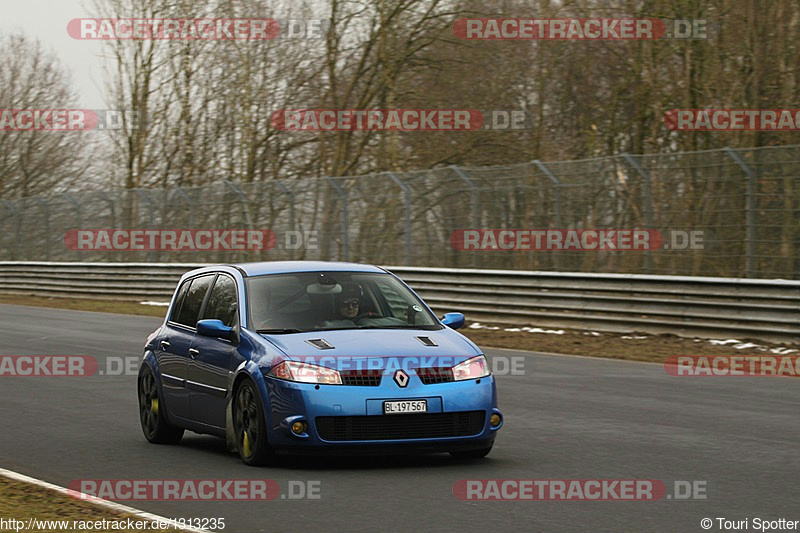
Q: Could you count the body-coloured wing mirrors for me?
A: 2